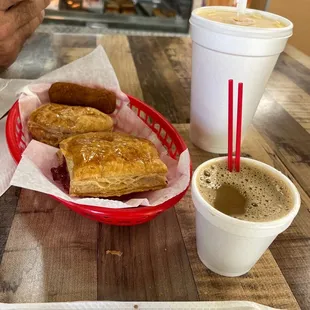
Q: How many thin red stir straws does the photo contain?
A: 2